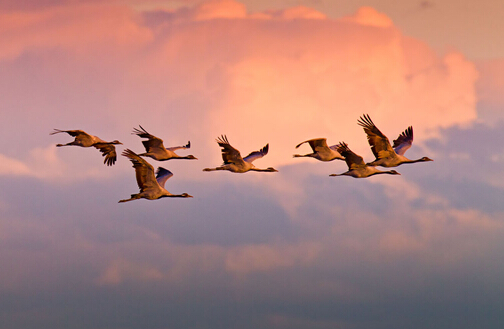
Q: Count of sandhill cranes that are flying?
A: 7